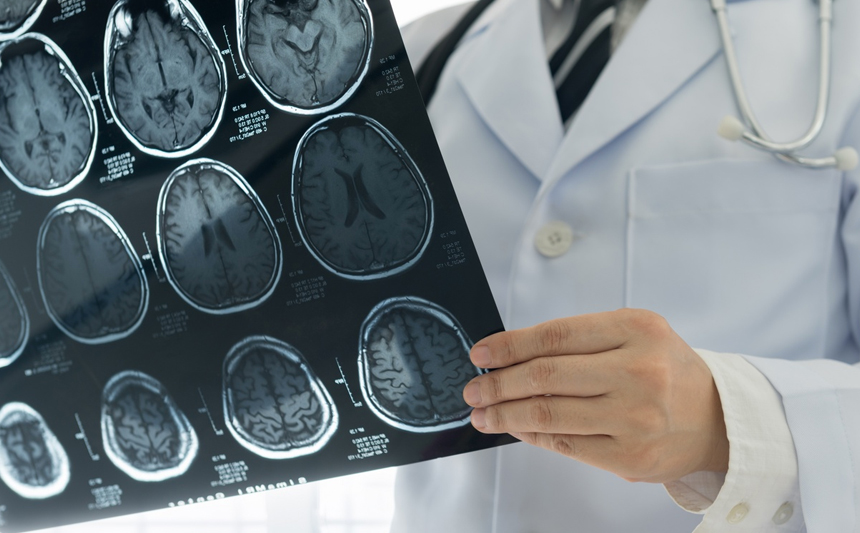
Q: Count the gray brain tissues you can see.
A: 12